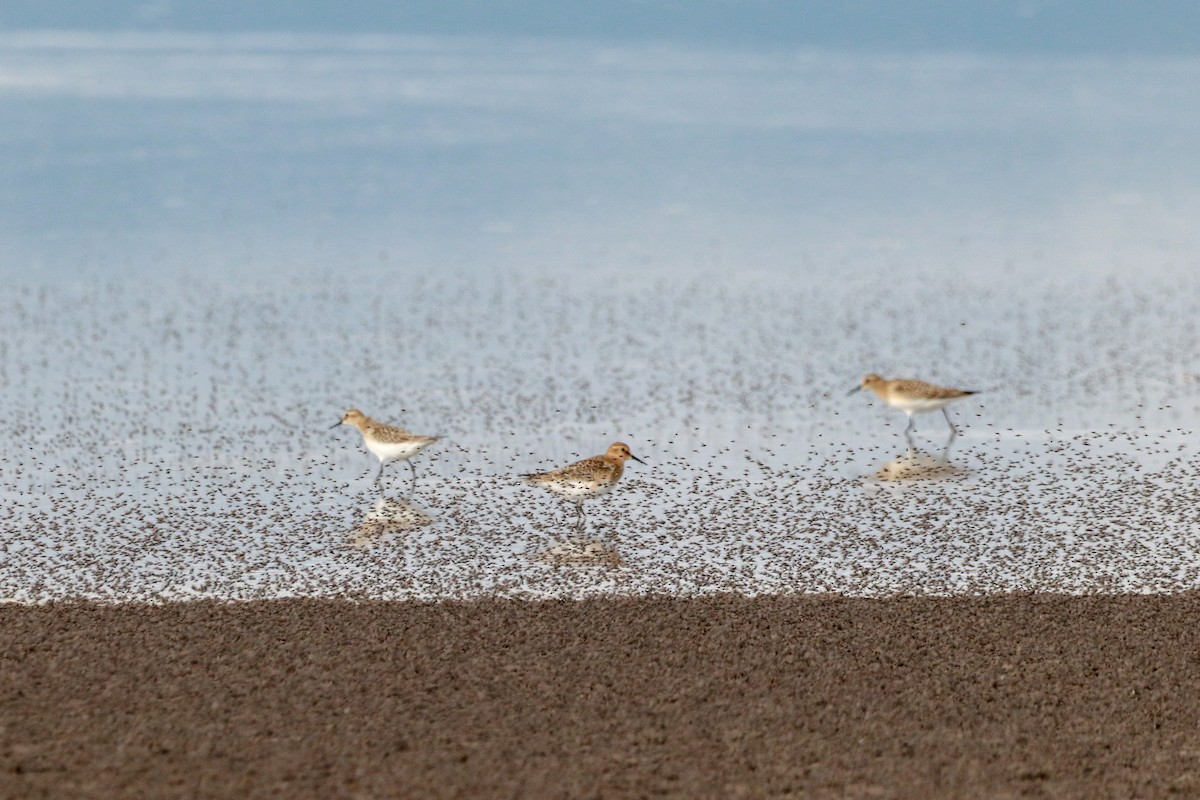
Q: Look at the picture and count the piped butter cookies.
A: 0